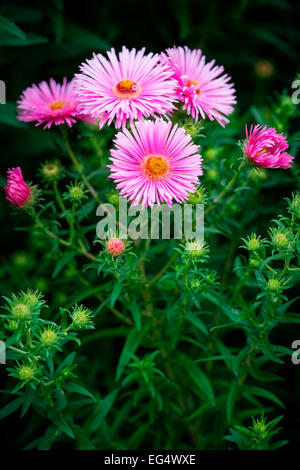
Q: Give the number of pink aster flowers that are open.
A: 4